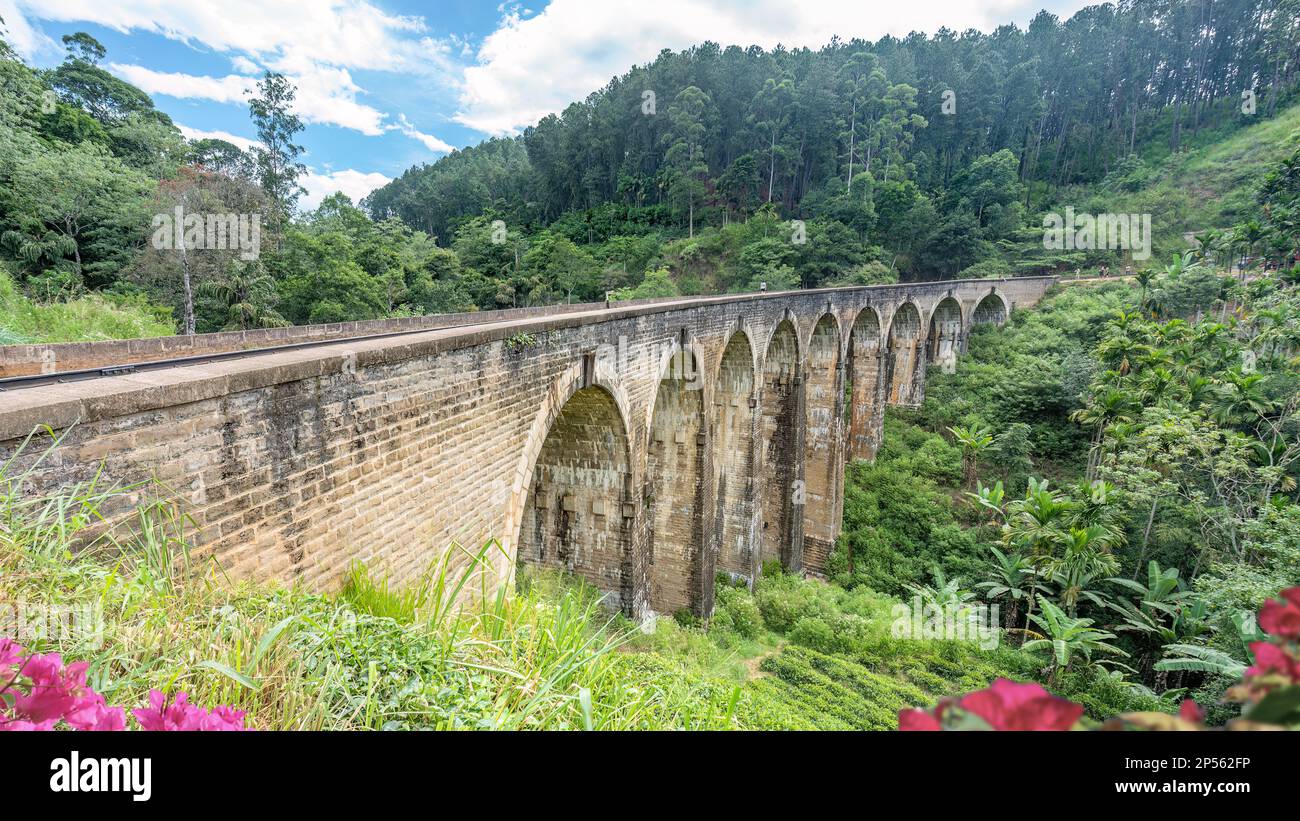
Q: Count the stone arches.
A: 9